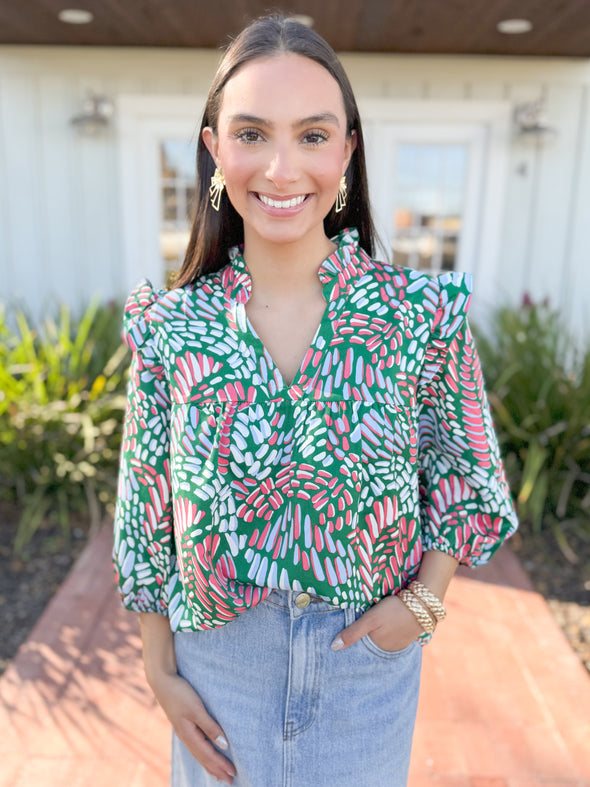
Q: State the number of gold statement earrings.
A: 2